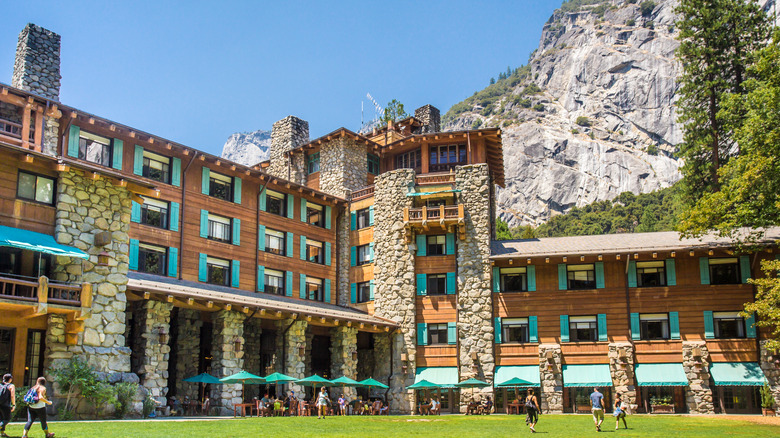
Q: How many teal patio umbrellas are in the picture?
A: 9